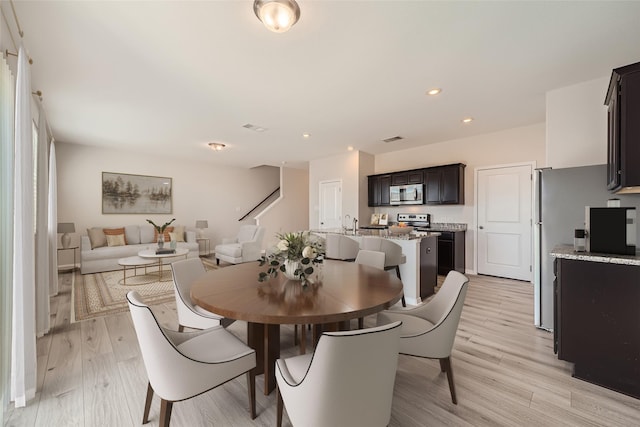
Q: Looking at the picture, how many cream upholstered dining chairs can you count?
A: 5